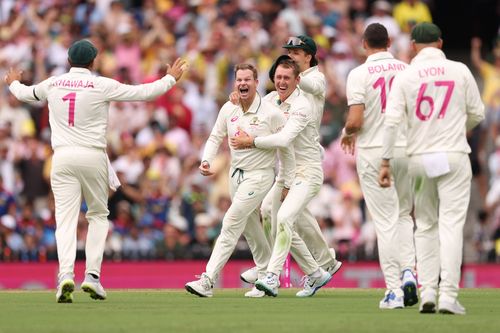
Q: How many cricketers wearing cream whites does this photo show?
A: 6